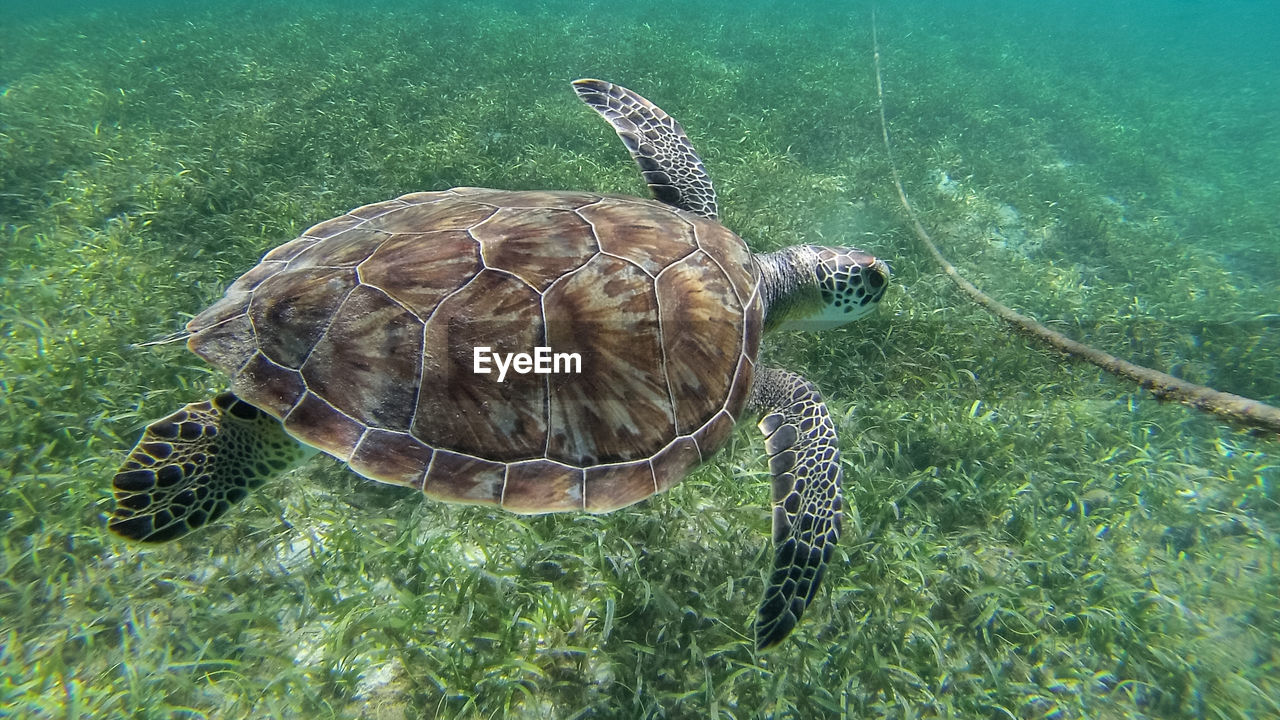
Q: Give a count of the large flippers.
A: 3